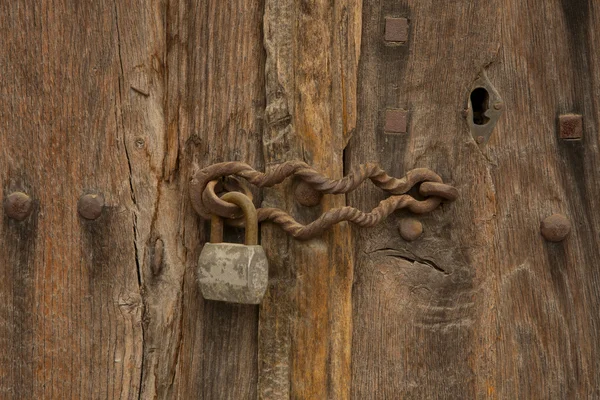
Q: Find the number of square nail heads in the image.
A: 3